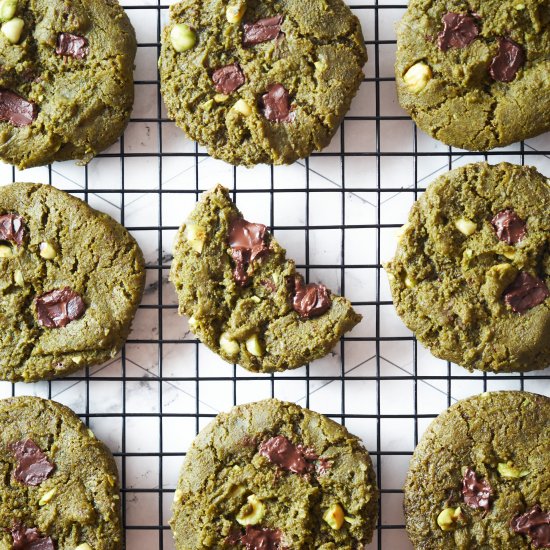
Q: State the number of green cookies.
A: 9